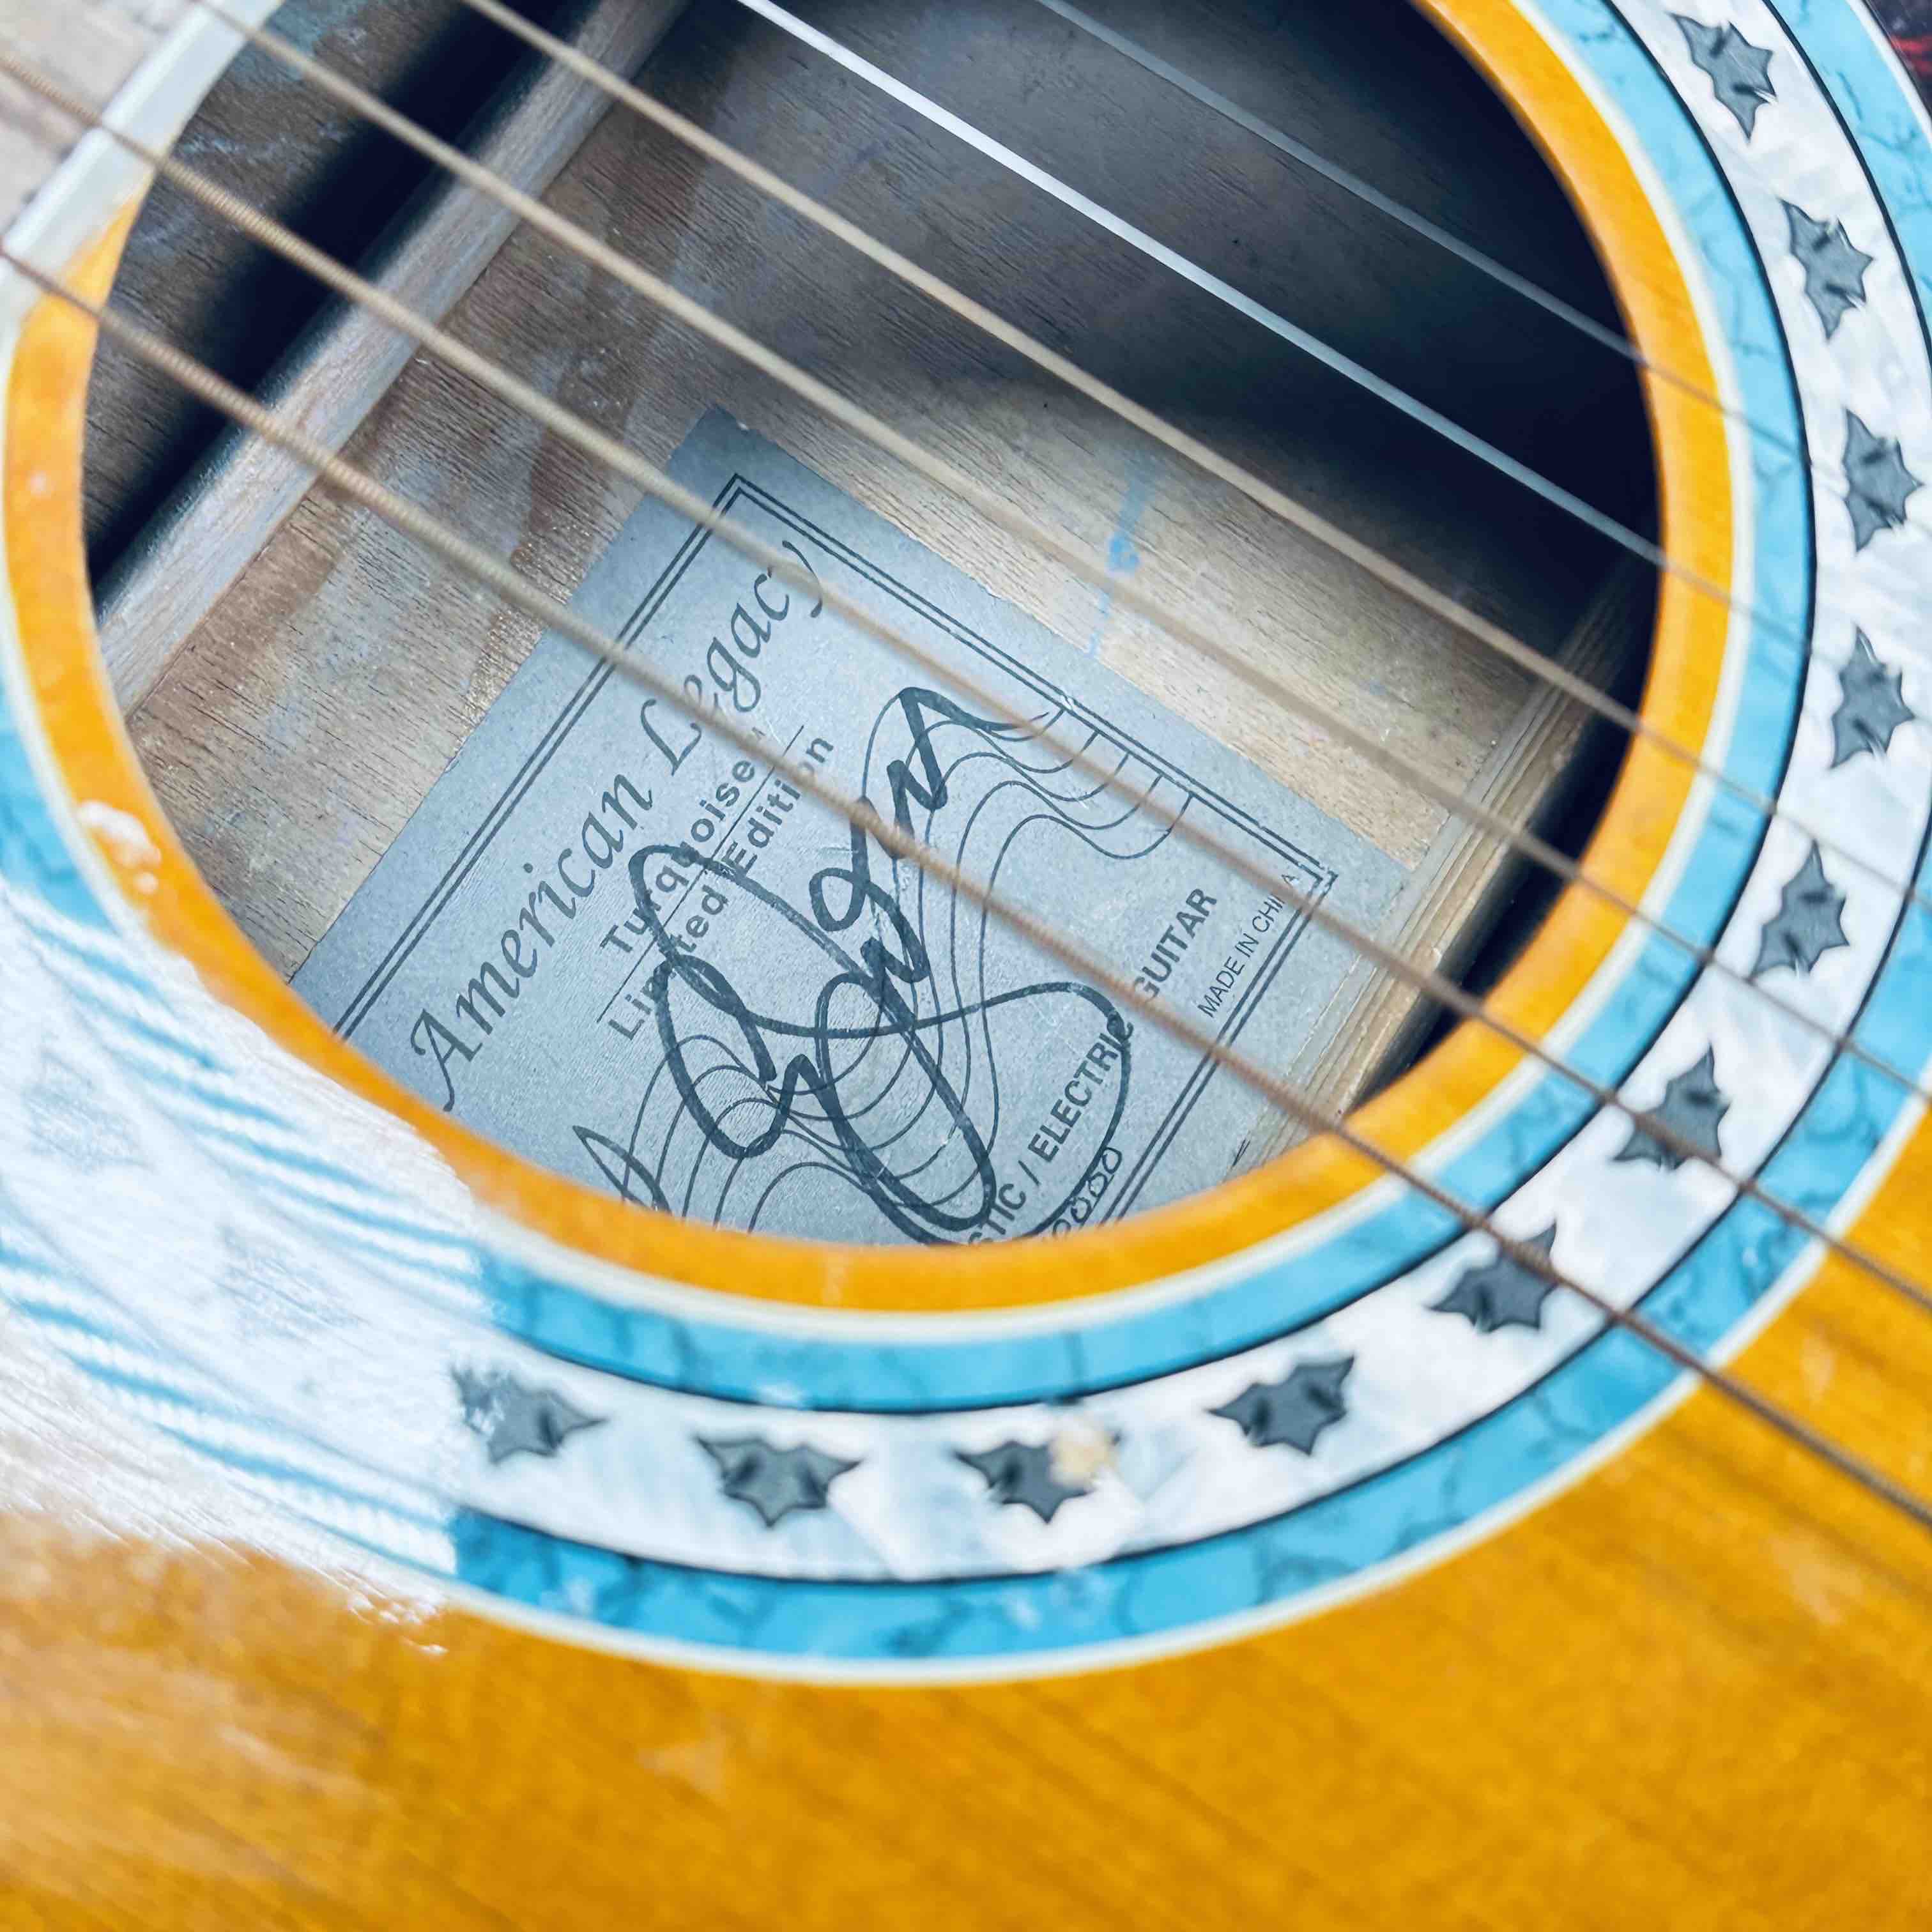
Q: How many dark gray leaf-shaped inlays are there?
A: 11